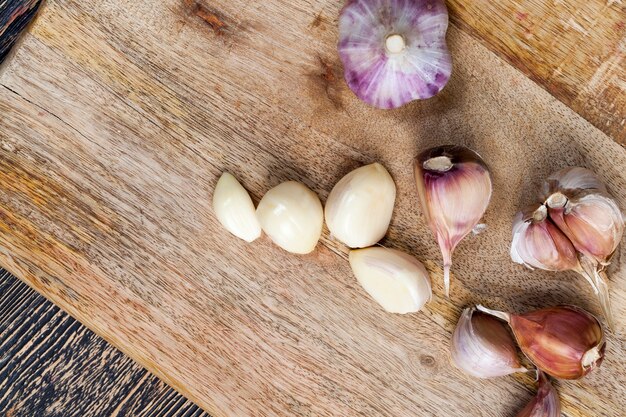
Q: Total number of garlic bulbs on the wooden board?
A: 2